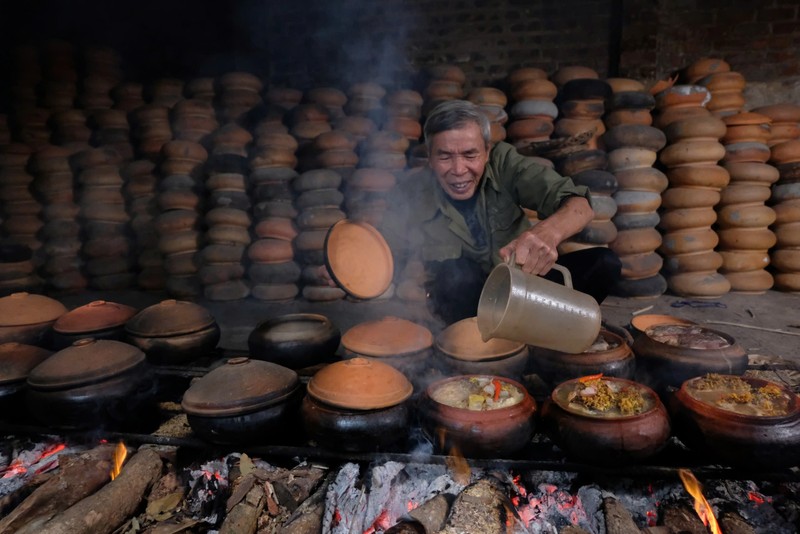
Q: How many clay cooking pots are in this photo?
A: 15